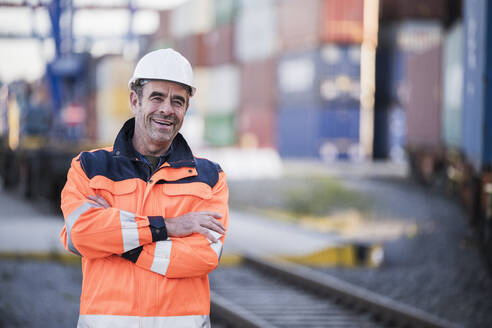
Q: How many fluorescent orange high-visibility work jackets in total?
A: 1